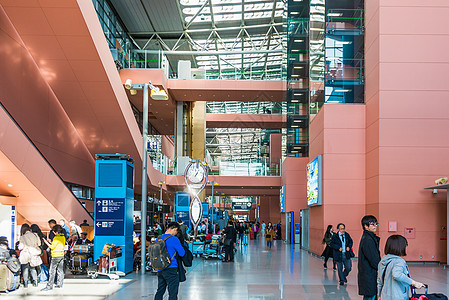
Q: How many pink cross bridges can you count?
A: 3